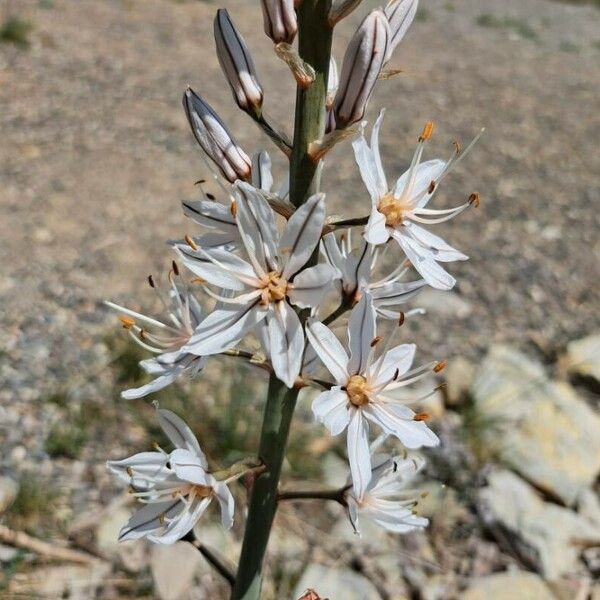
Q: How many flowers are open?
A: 8